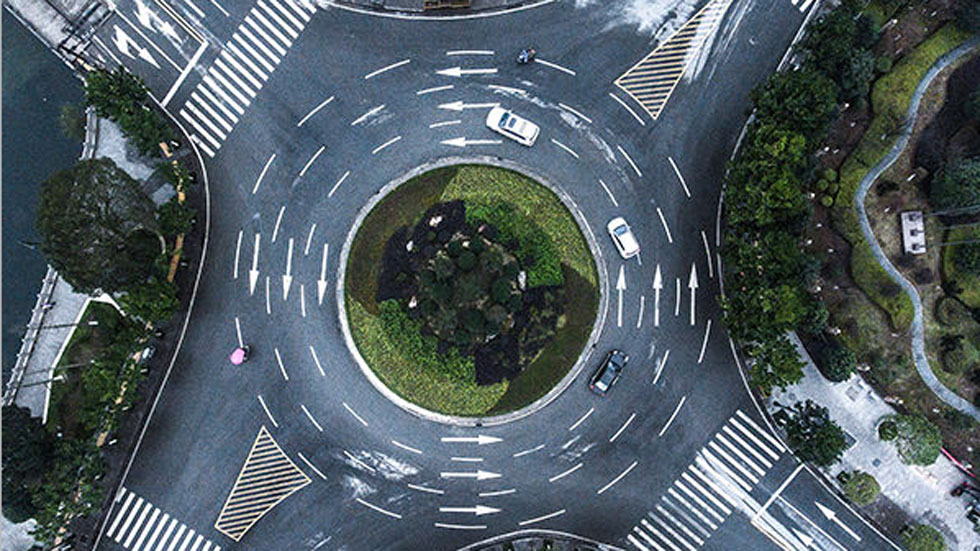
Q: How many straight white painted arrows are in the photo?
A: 14